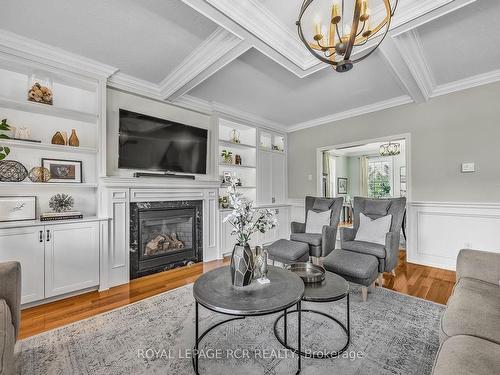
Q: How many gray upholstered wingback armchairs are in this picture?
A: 2